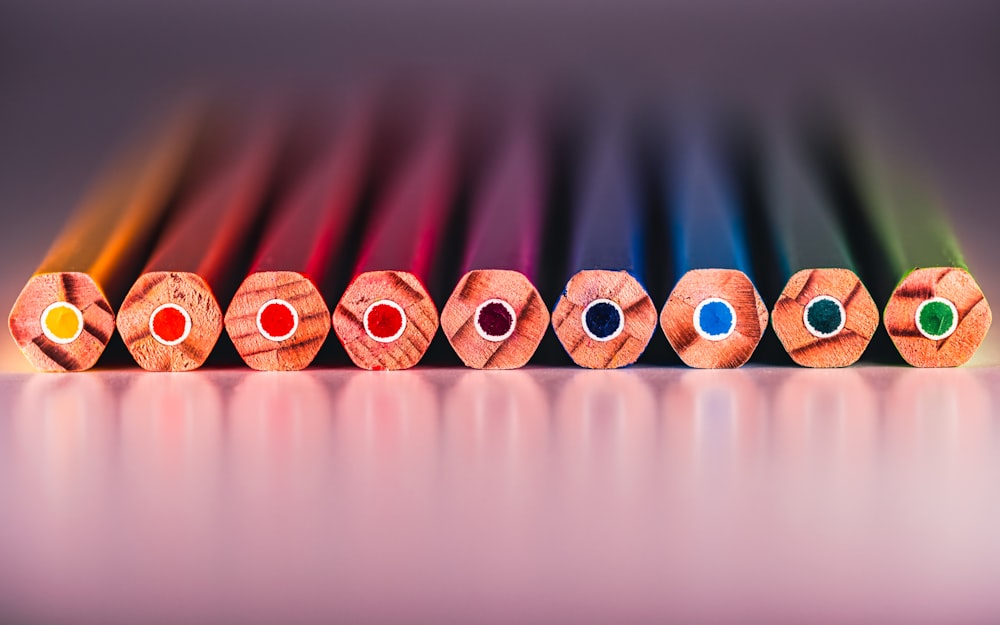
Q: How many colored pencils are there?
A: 9